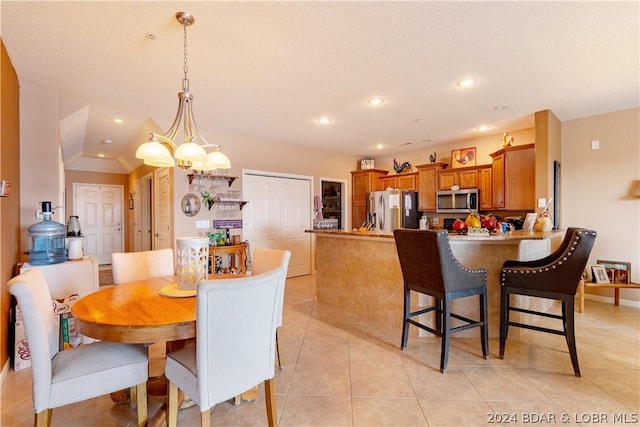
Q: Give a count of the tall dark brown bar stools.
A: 2